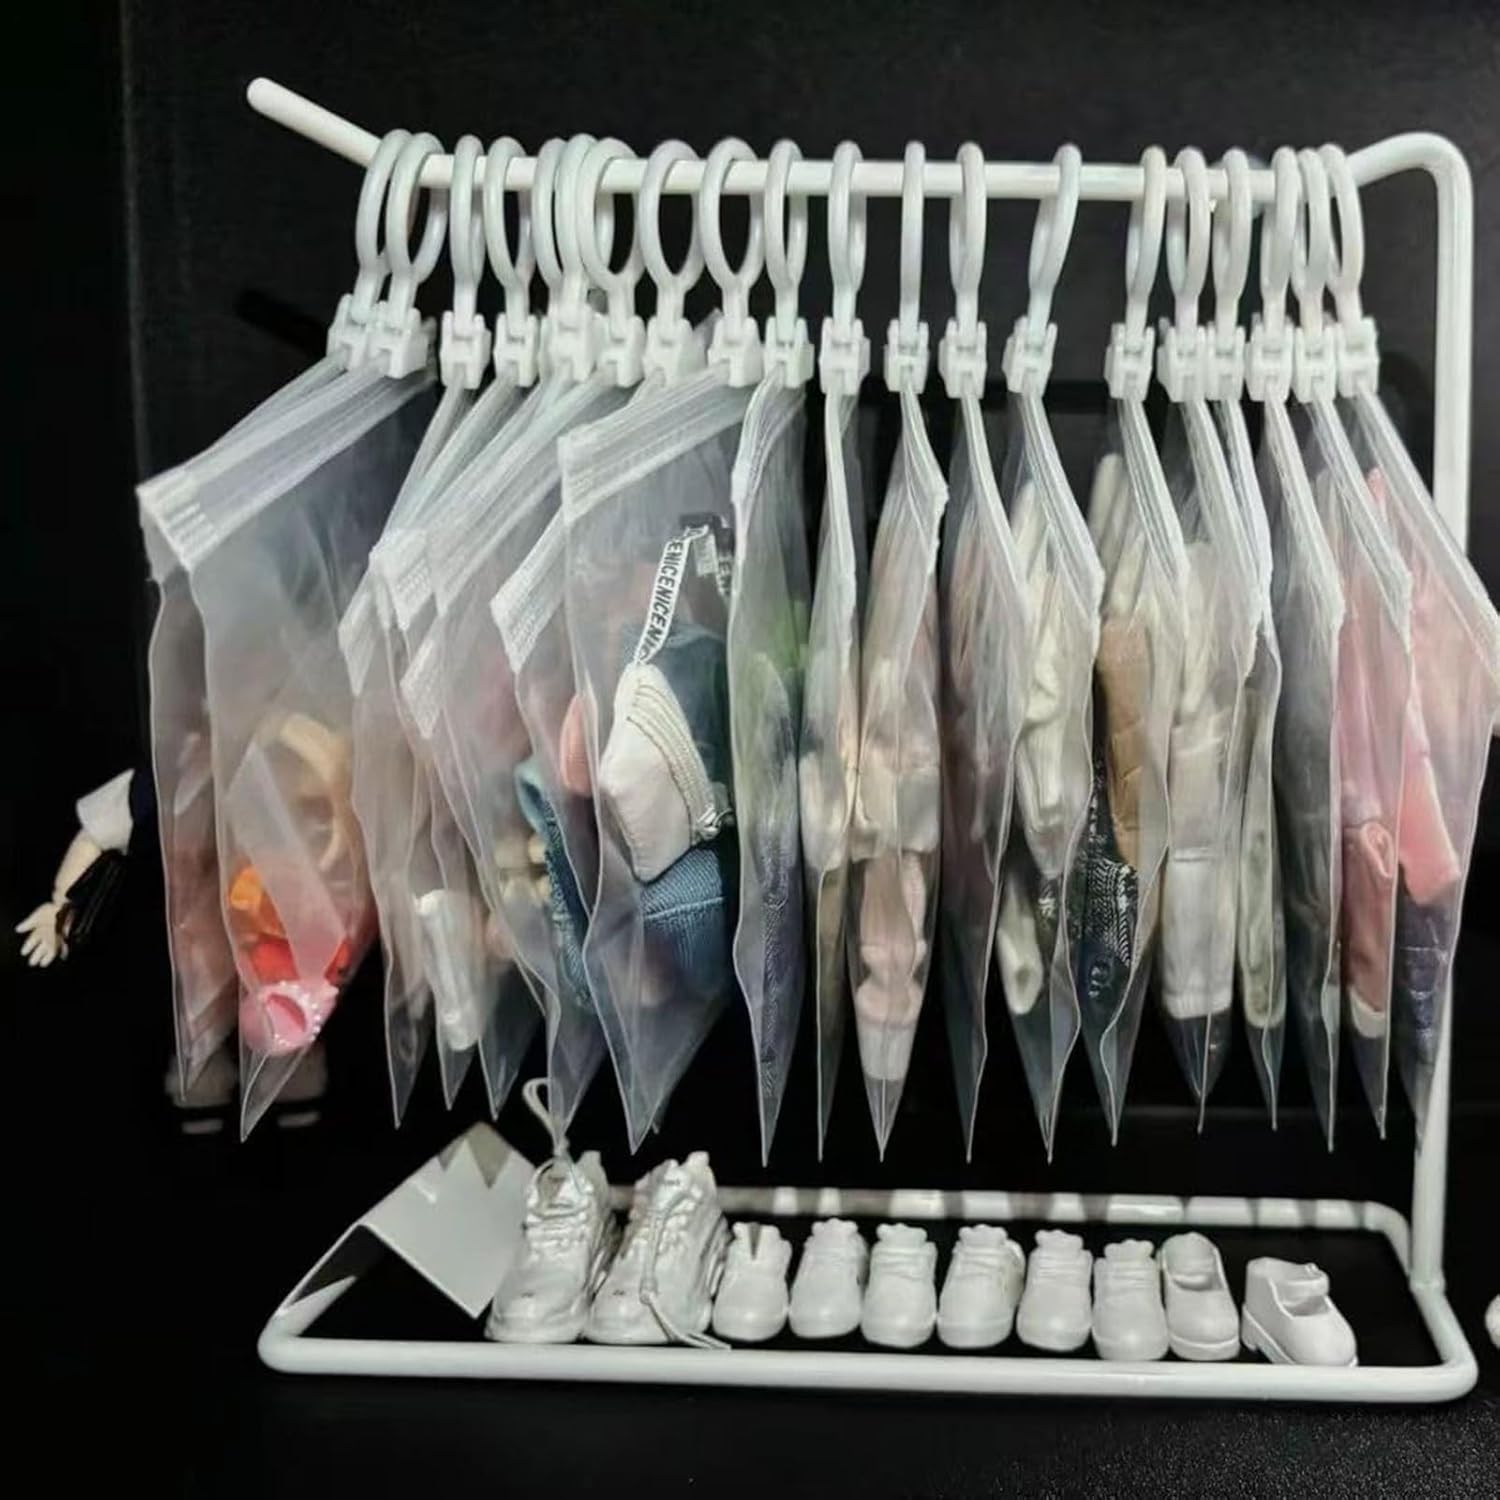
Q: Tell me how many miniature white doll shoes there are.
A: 10